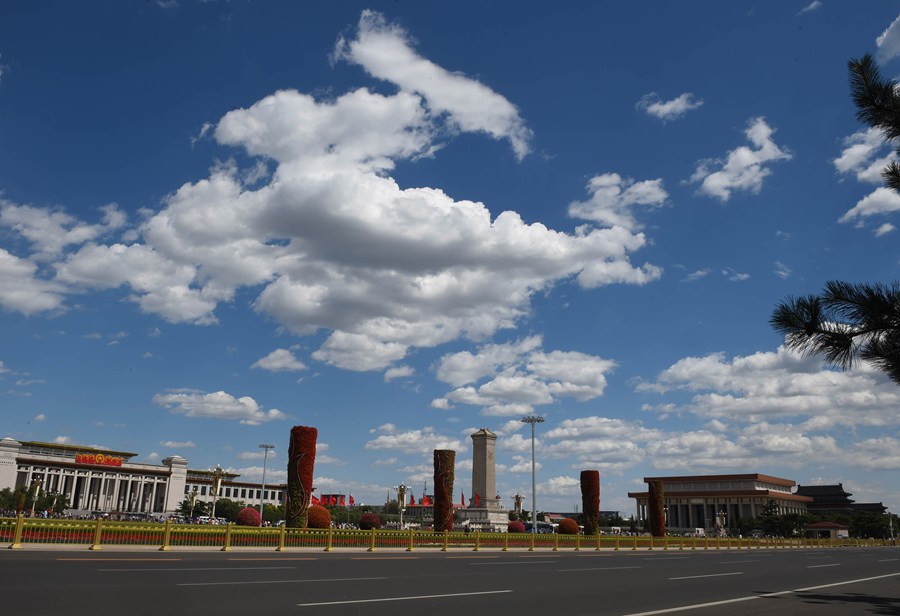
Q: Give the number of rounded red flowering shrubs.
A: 5